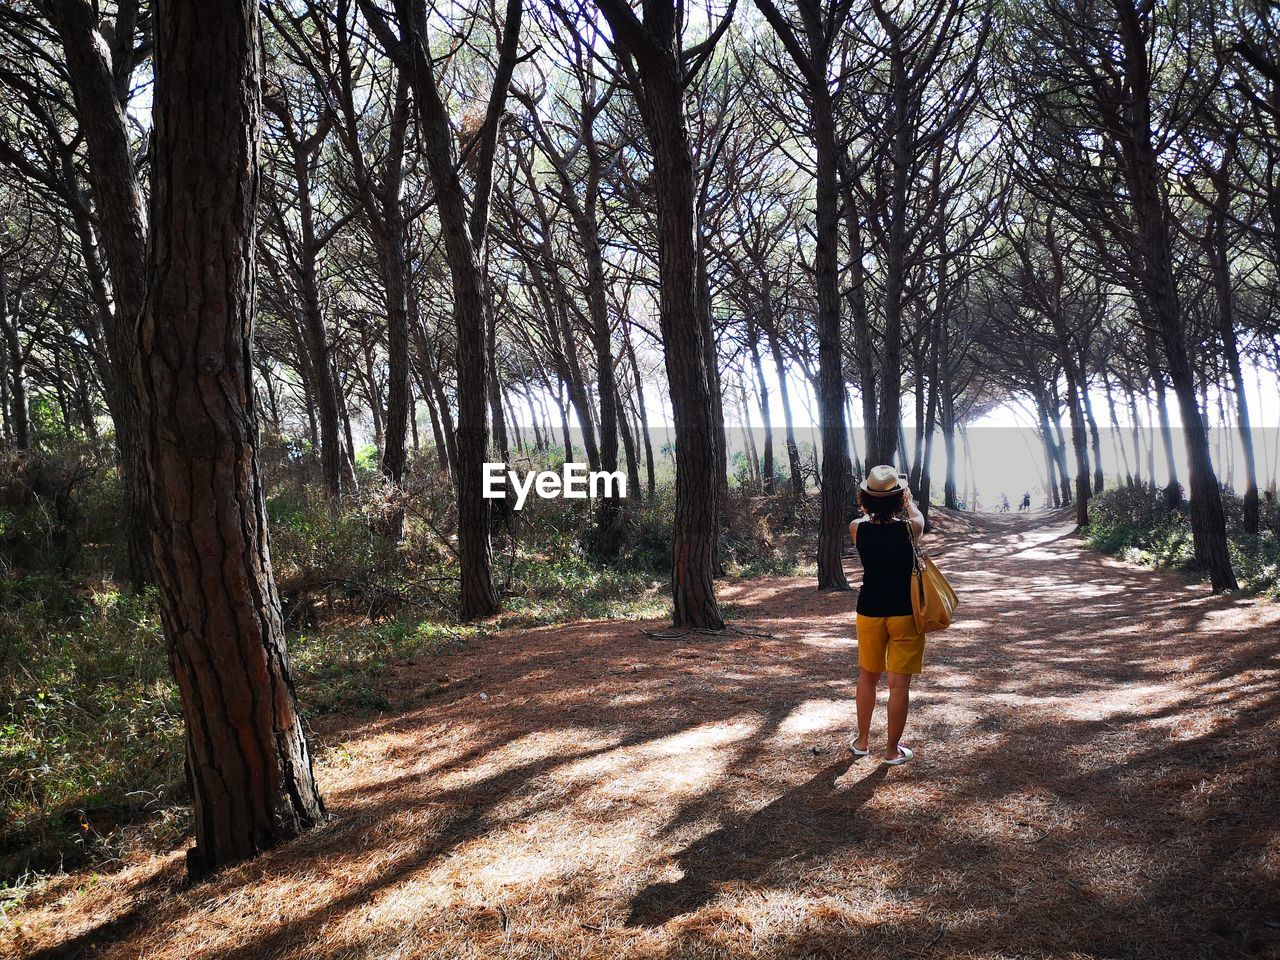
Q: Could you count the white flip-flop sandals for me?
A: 2